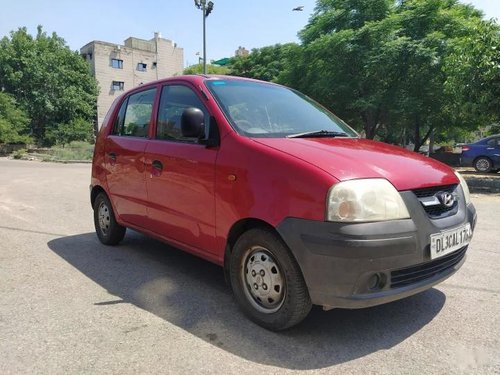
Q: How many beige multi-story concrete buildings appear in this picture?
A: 1